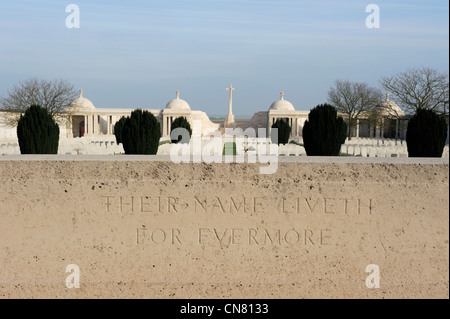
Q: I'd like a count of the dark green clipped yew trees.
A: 6